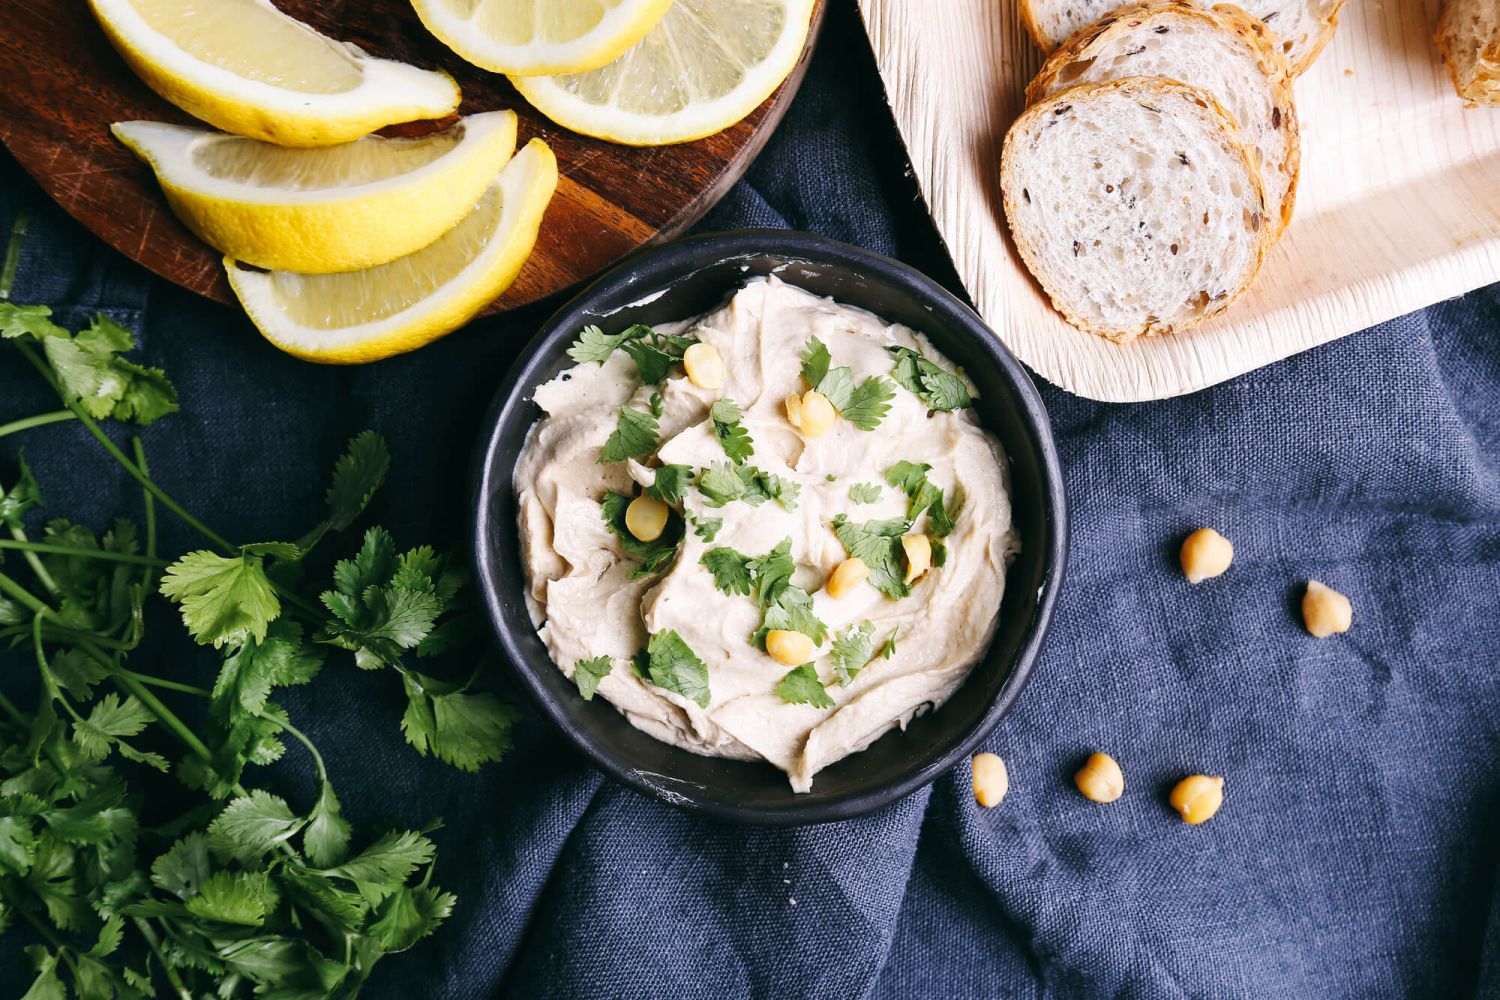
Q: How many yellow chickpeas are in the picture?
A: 11